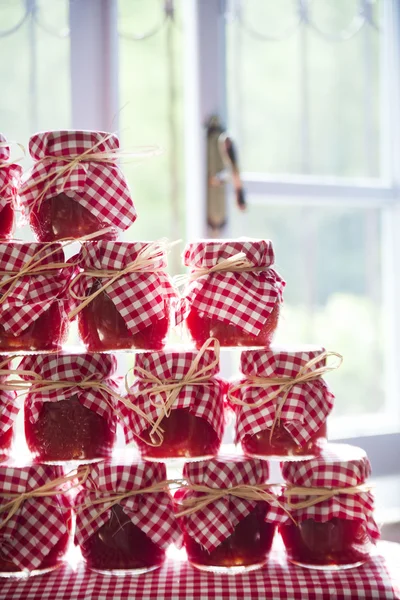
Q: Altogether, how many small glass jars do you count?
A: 13